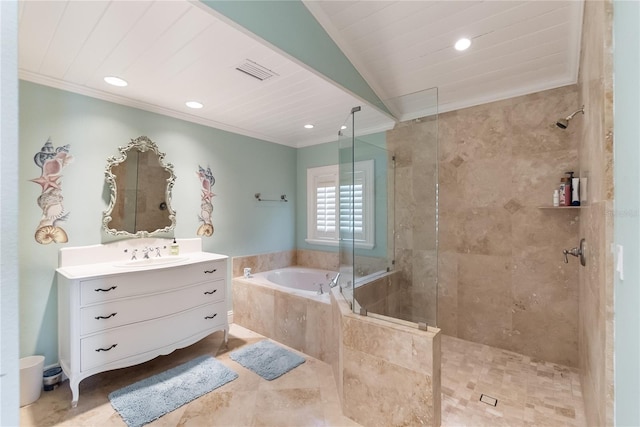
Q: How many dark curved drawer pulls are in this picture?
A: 6